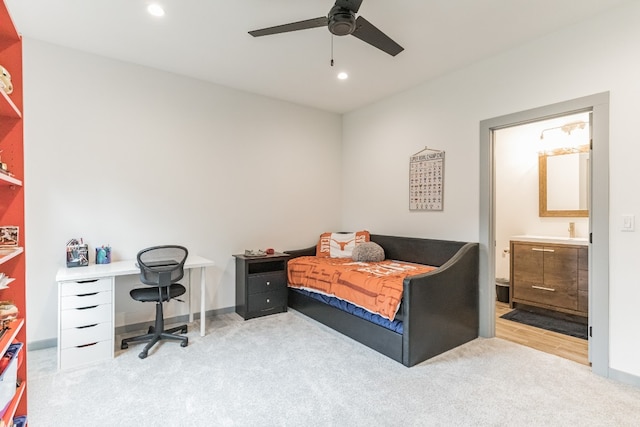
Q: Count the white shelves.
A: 5